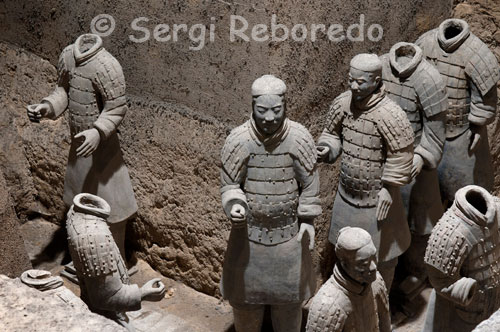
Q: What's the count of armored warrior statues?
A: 8